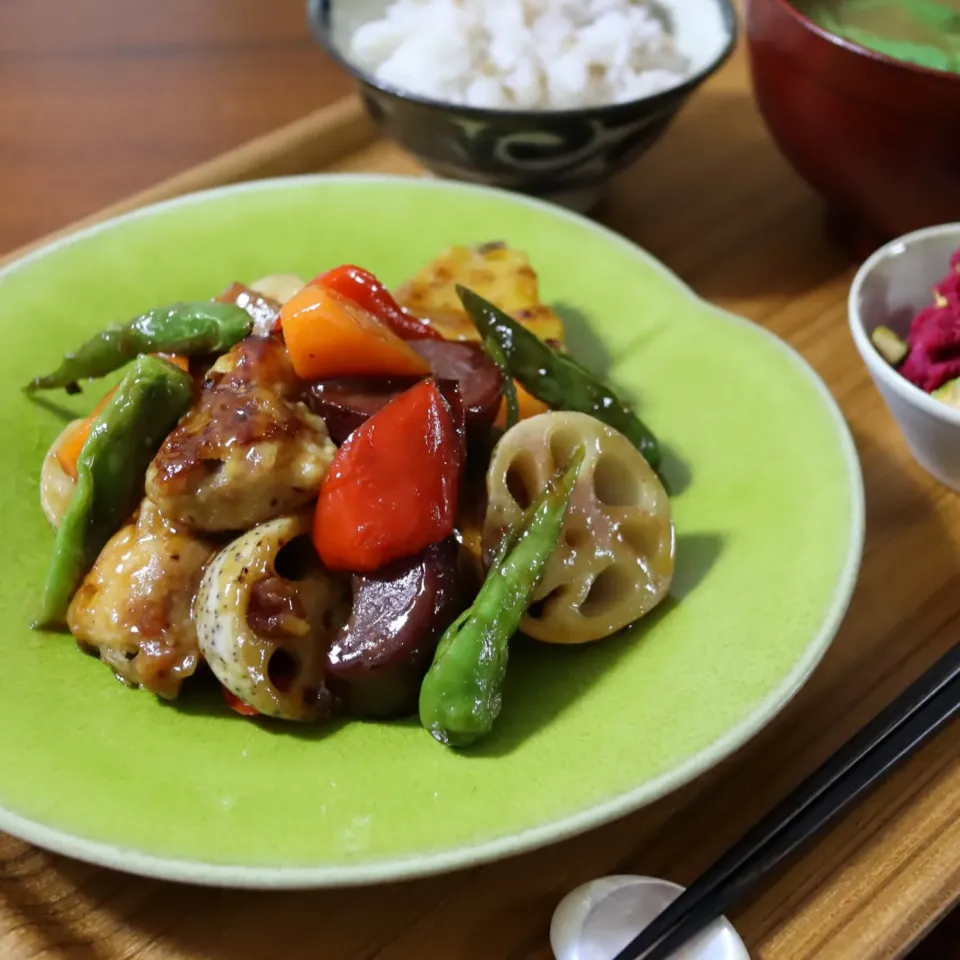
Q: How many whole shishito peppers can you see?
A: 4